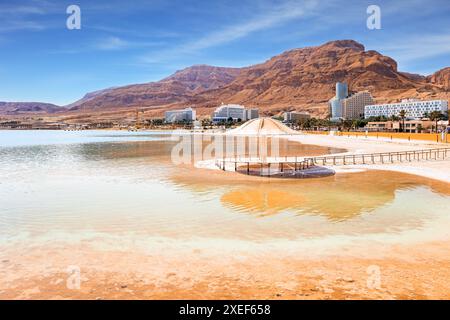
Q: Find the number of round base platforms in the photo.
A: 1